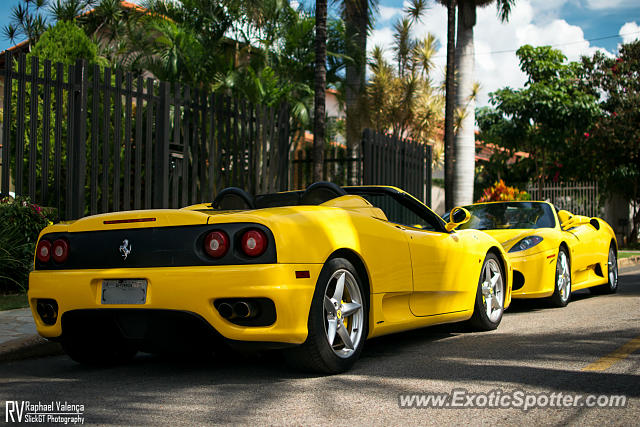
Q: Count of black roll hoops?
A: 2